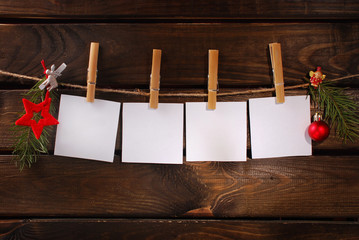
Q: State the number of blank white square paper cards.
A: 4